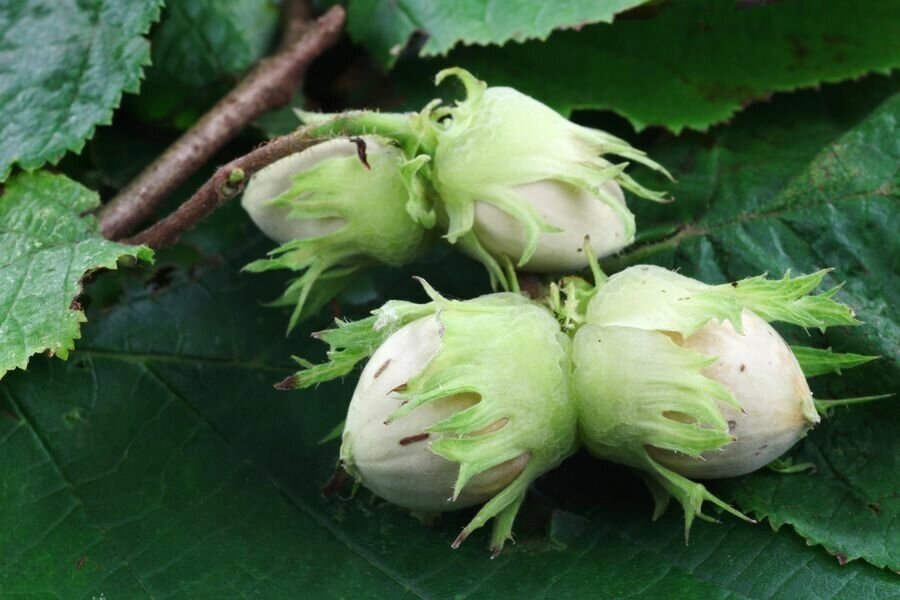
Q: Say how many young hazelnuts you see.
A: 4